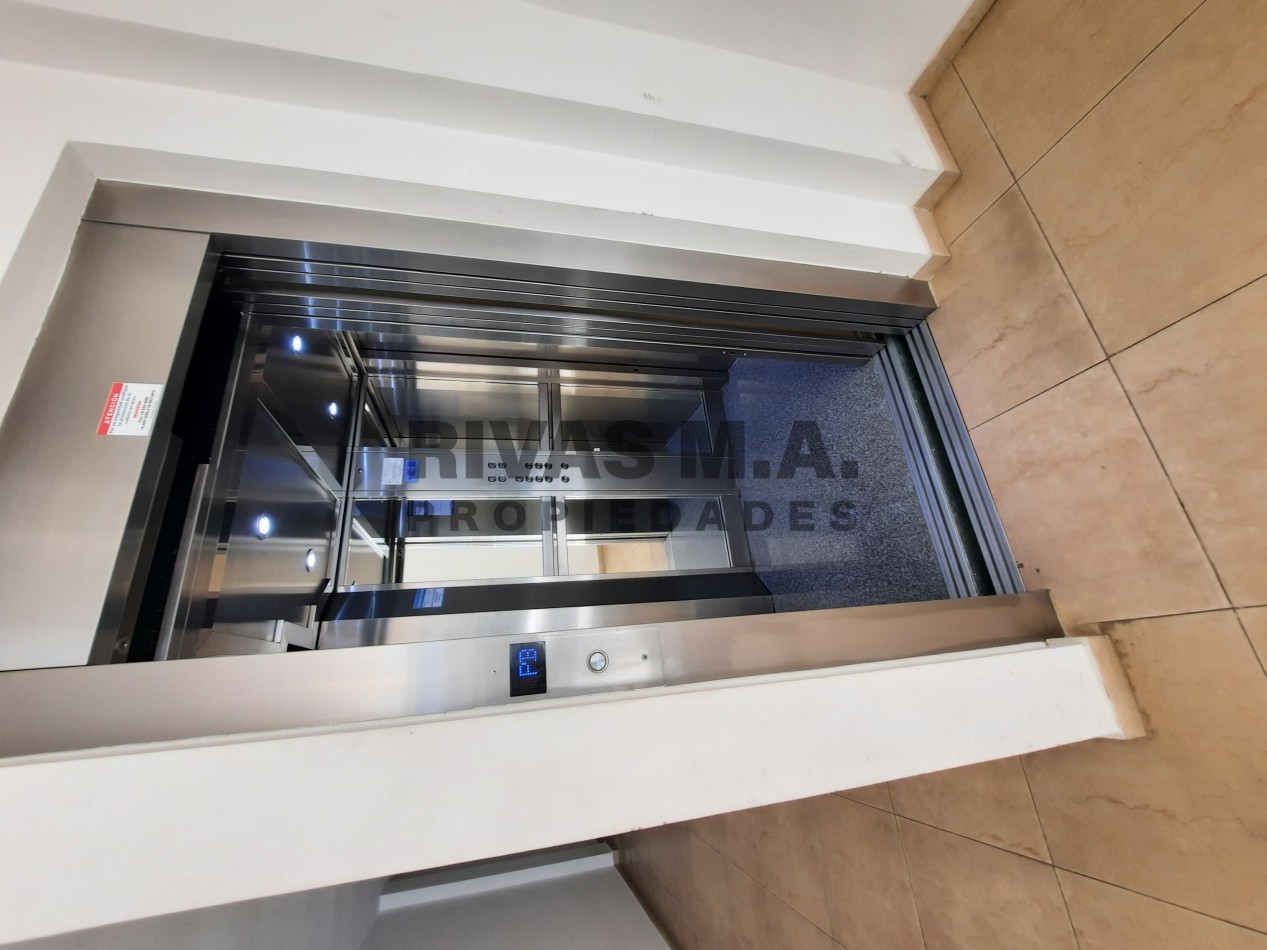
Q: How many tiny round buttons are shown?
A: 13